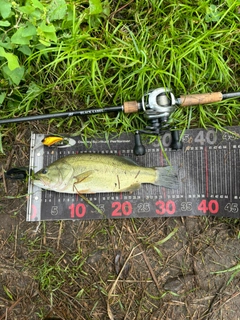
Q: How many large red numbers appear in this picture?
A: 4